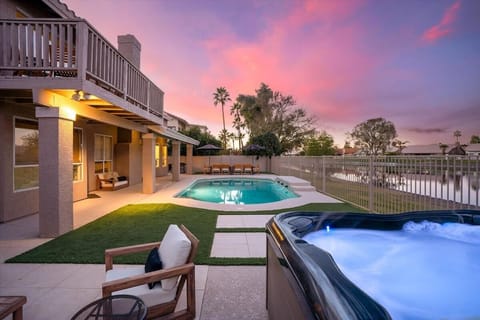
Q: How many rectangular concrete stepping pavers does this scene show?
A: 2